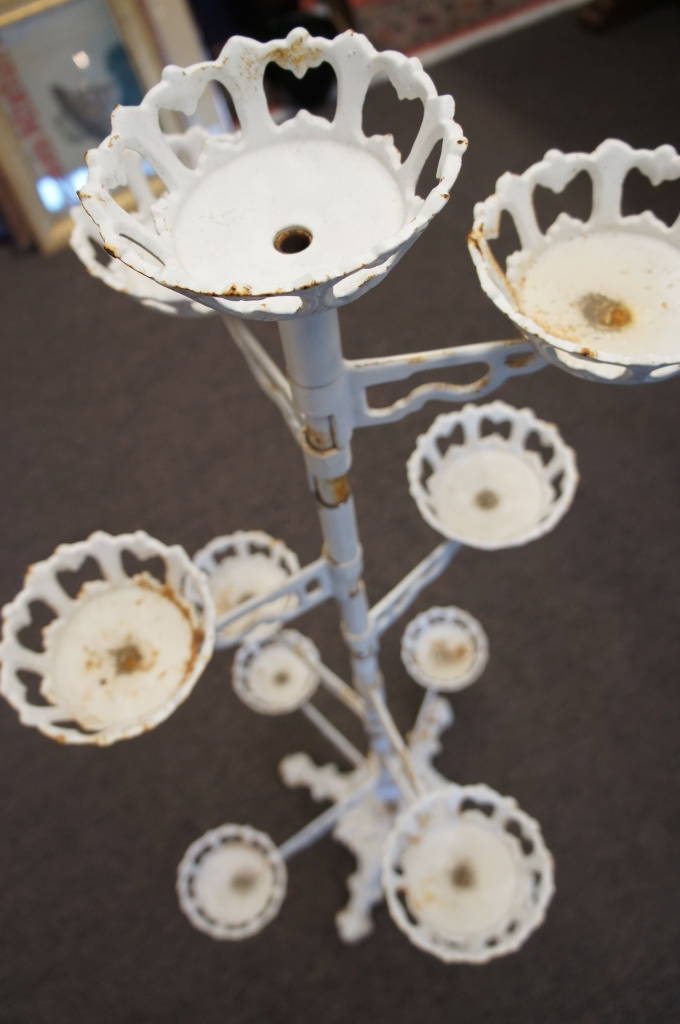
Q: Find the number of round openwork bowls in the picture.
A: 10